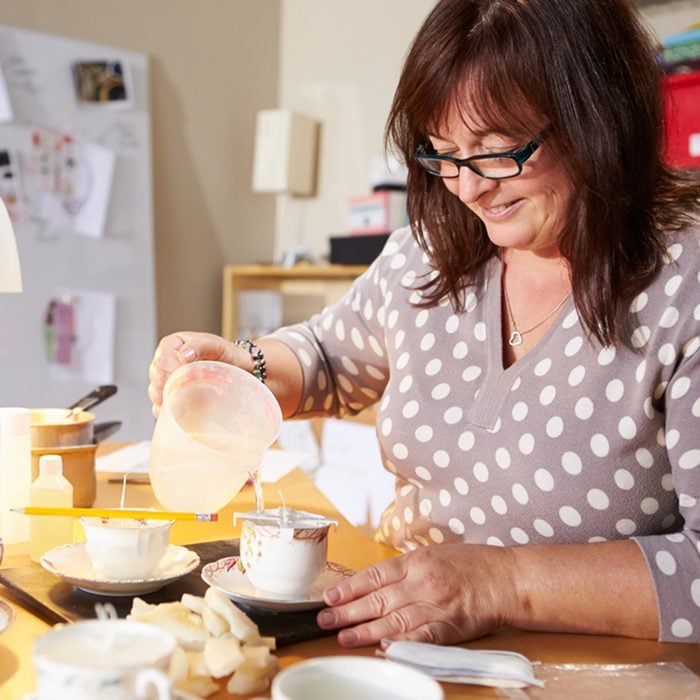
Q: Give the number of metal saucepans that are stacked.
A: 2